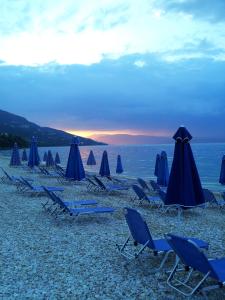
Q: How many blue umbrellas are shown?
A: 14